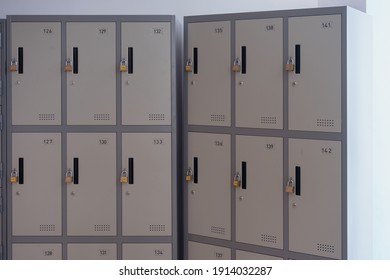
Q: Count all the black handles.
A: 12